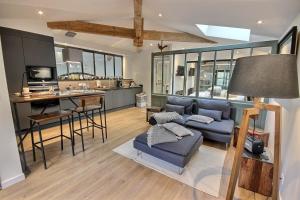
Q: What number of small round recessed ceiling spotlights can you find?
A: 4